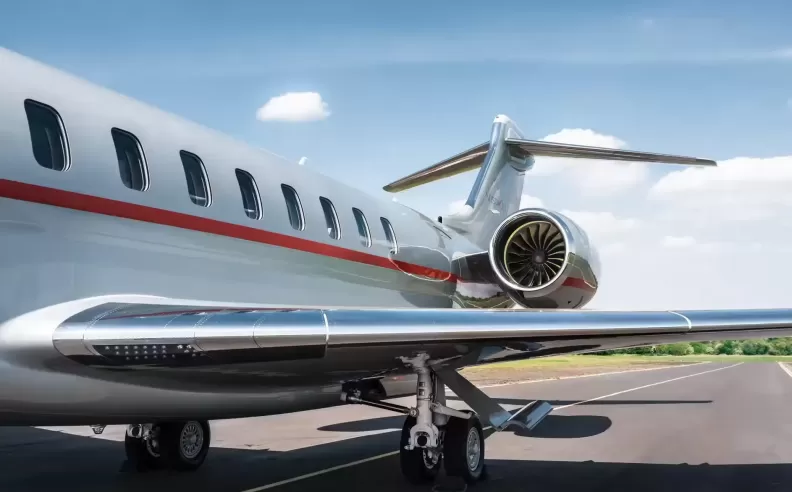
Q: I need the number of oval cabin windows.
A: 8